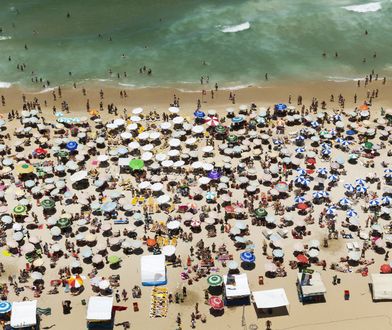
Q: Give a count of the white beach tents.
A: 7